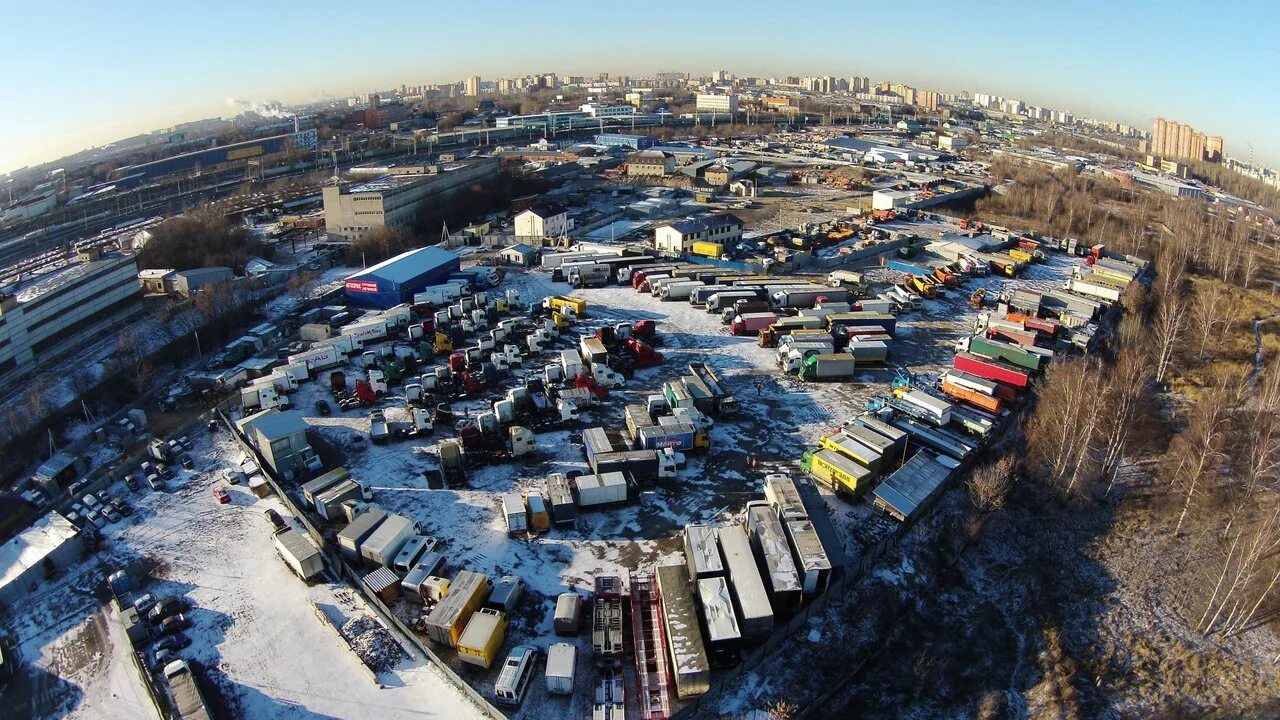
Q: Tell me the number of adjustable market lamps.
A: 0